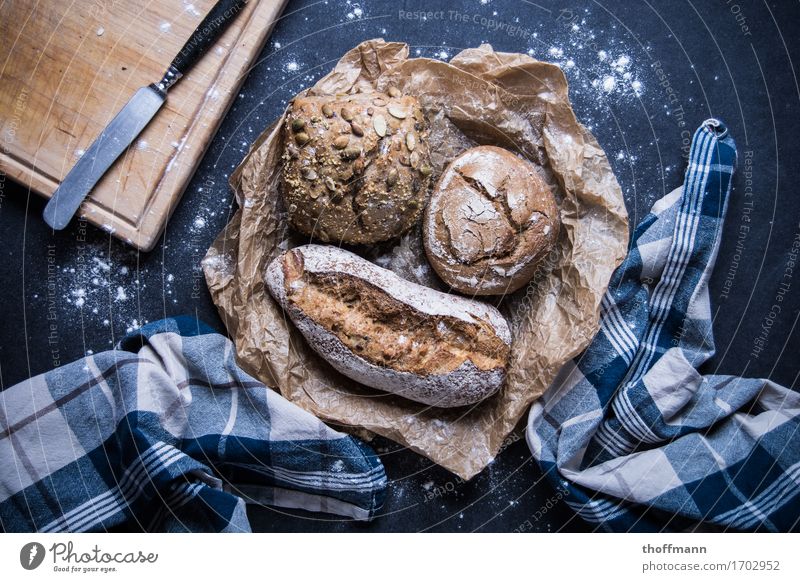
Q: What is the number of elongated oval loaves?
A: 1